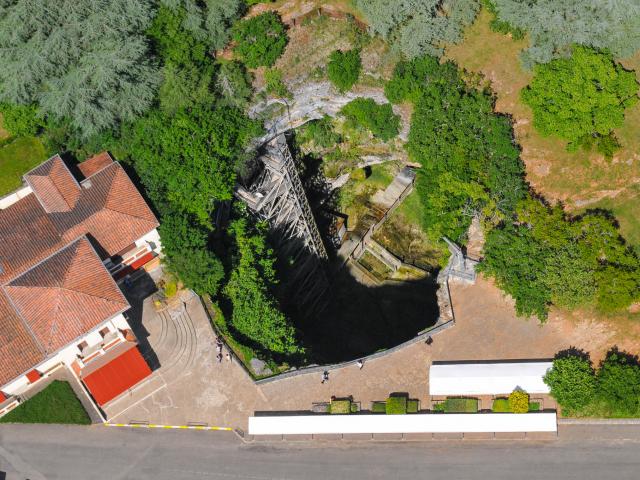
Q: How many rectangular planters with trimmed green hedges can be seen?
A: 4